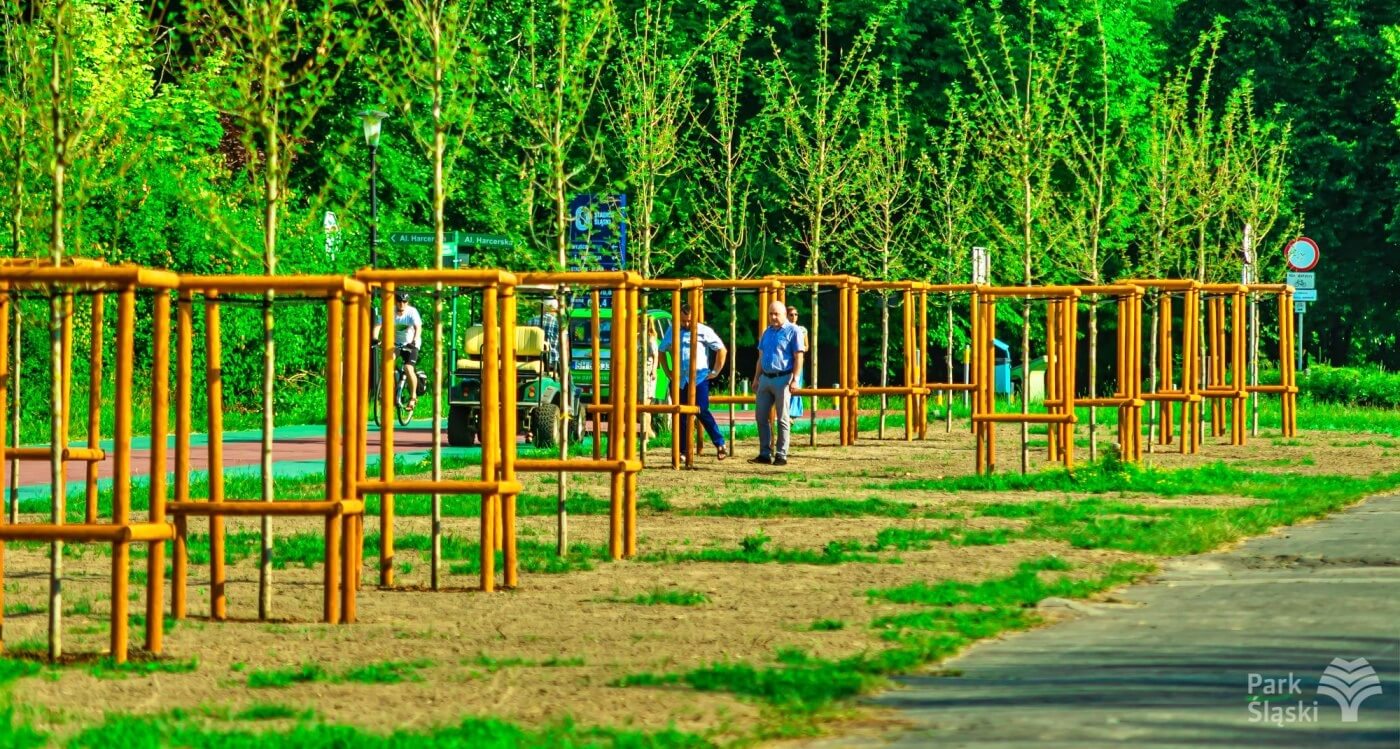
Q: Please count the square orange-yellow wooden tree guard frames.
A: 15